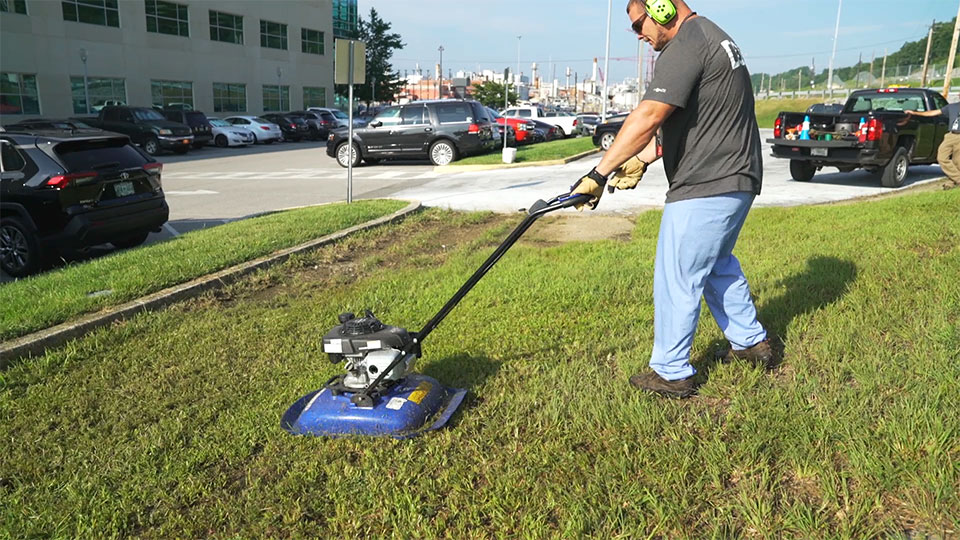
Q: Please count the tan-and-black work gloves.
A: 2